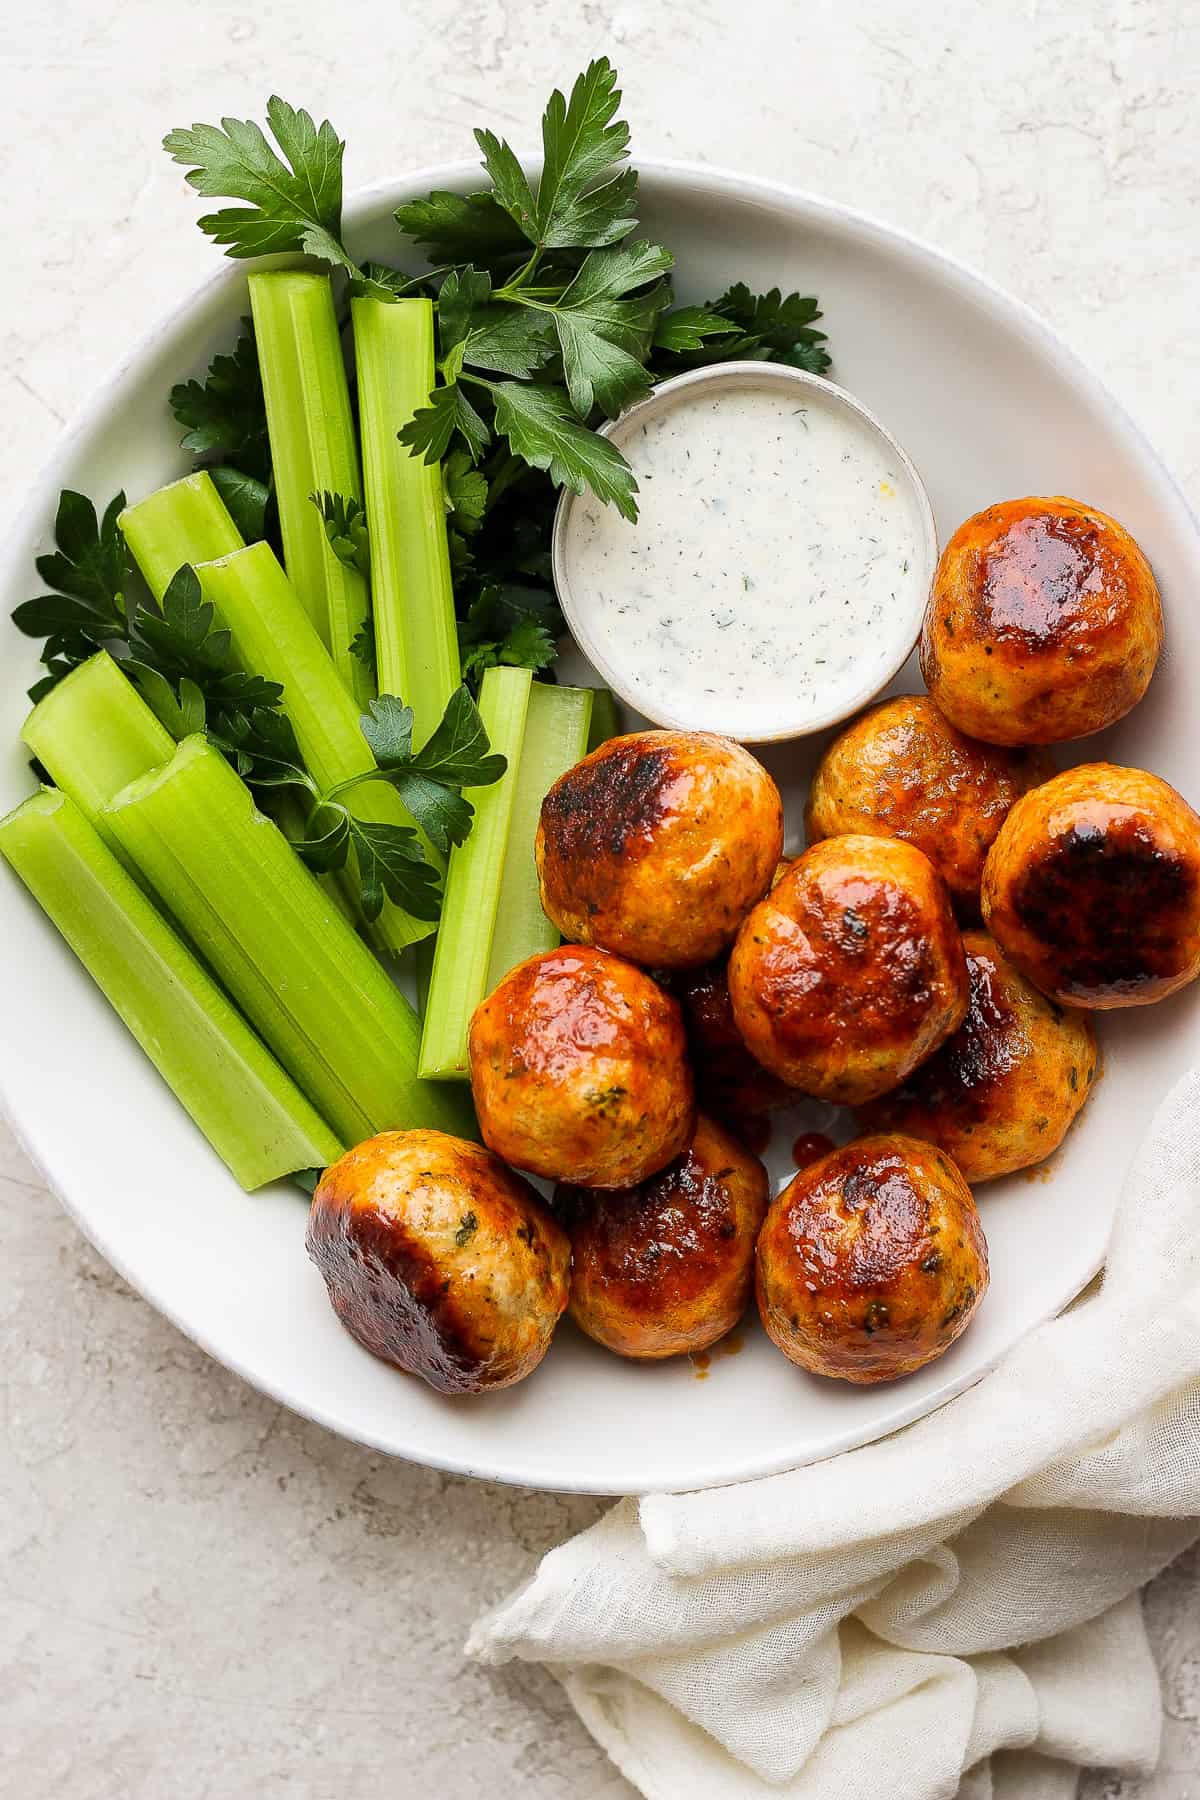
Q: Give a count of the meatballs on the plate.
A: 11